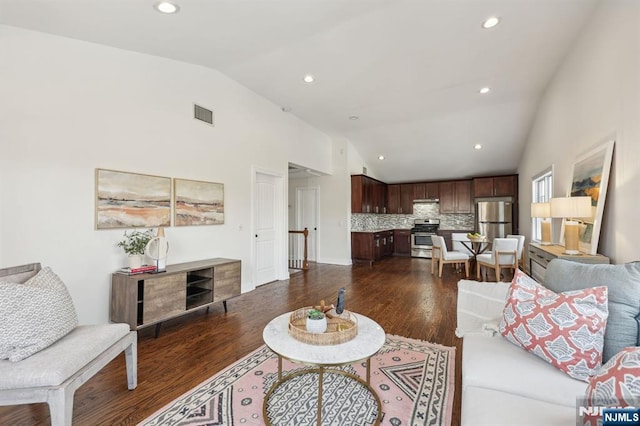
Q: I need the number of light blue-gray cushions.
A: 1